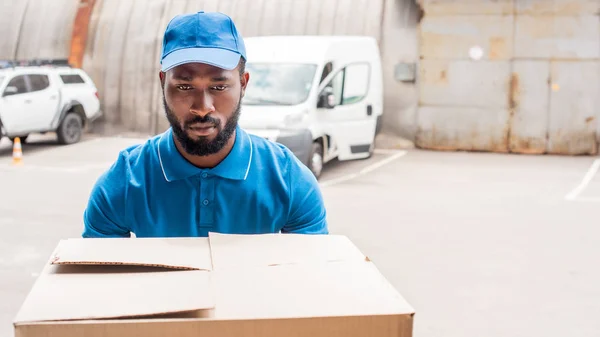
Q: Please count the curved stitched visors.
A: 1